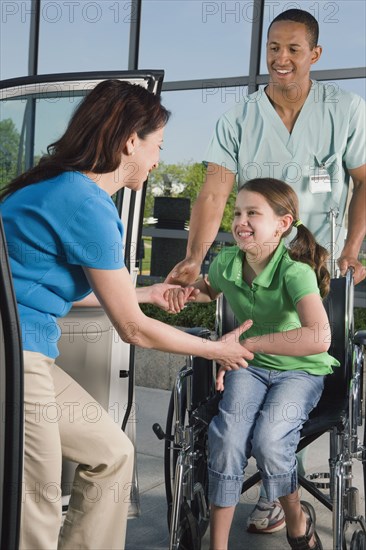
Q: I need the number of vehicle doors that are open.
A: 1